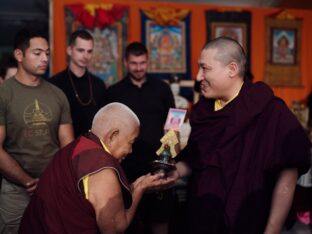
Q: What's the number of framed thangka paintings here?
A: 4